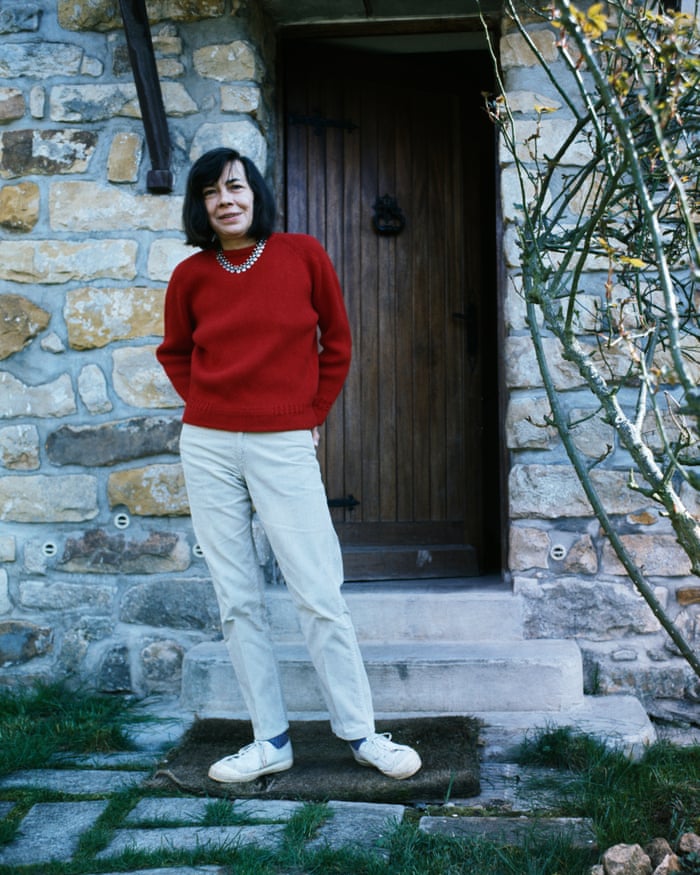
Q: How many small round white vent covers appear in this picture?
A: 4